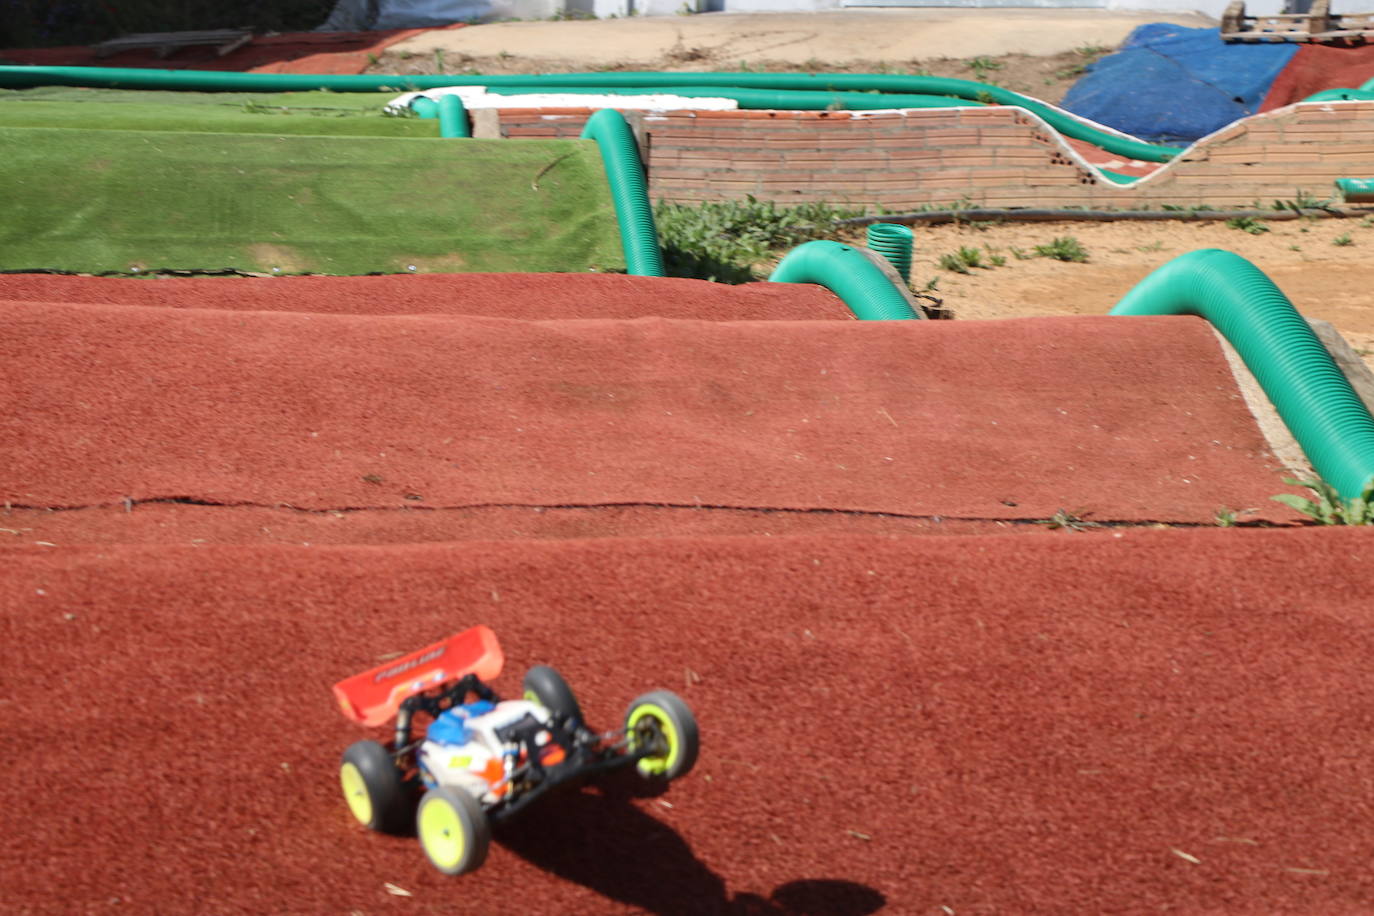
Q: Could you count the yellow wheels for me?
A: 4